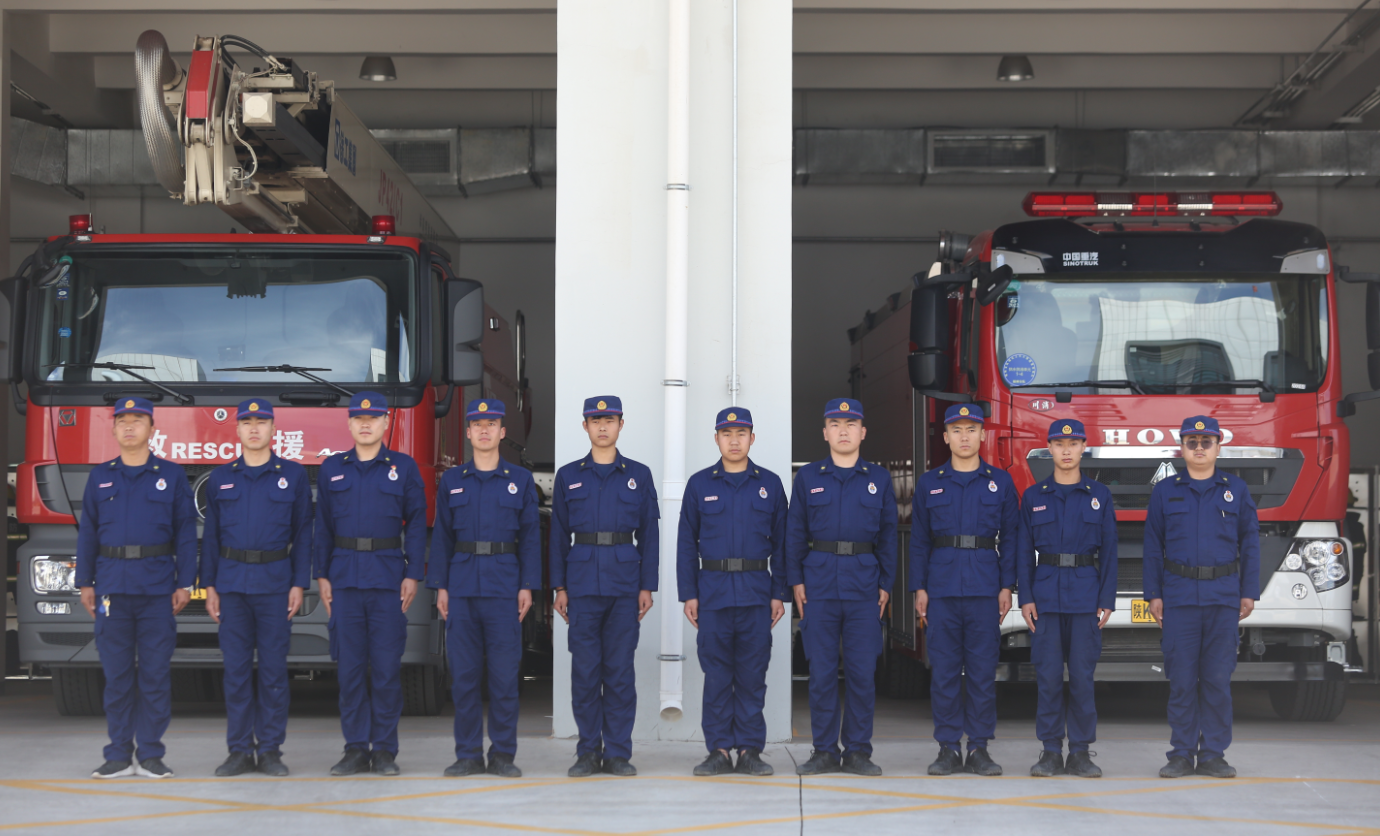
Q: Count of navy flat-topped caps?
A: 10